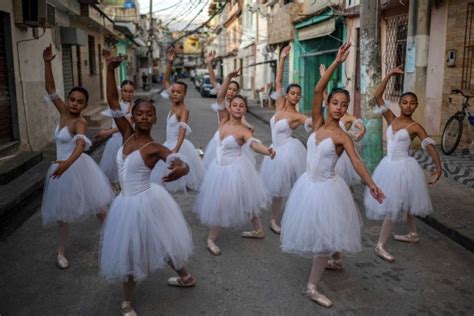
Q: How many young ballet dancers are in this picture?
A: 10